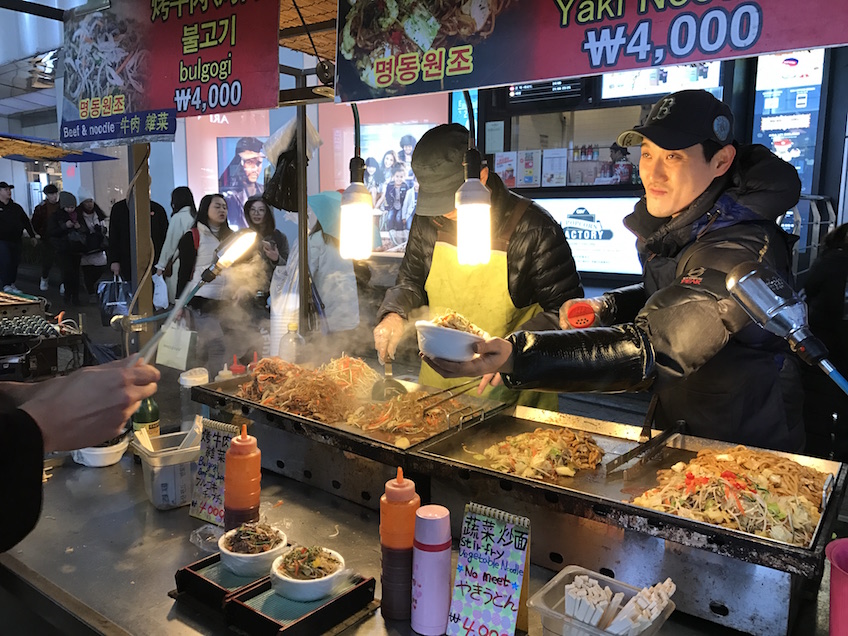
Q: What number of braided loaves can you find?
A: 0